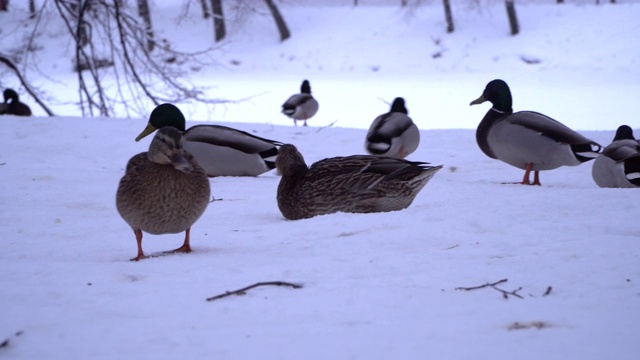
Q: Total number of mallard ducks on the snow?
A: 8